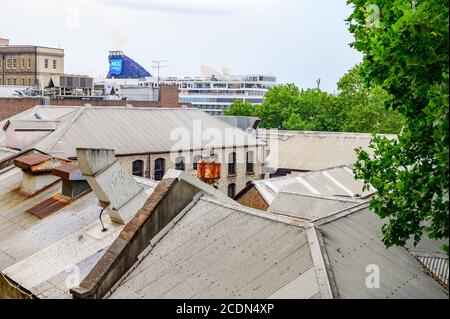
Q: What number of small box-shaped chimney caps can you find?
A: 2